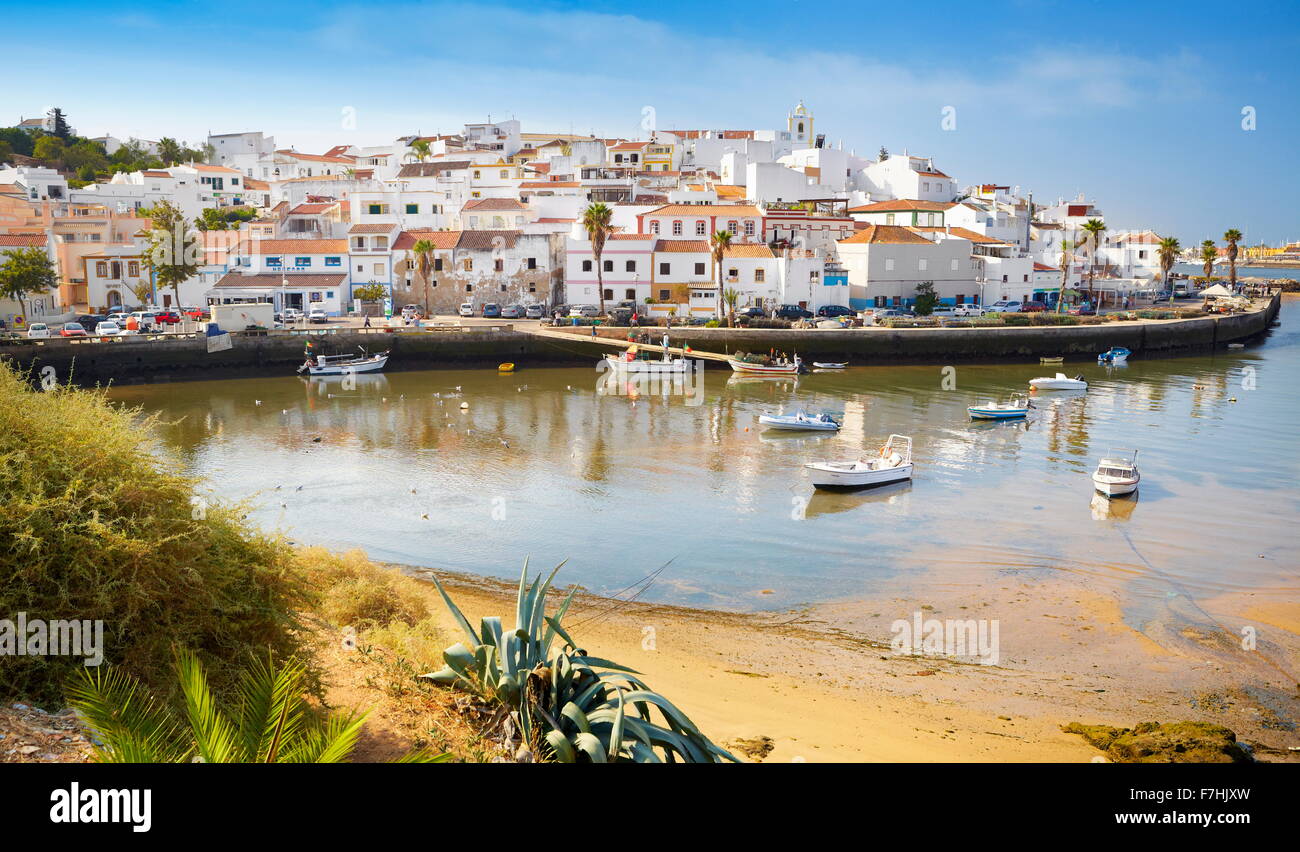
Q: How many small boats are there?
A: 12